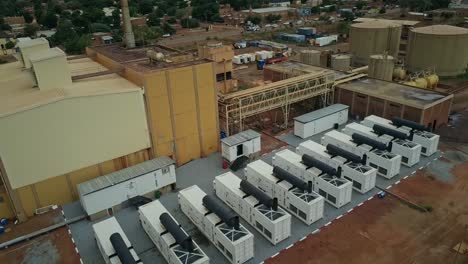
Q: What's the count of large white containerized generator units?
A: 10